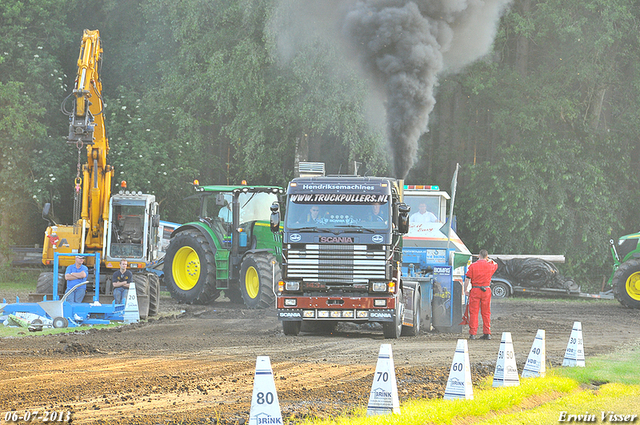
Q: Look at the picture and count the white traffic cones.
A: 7